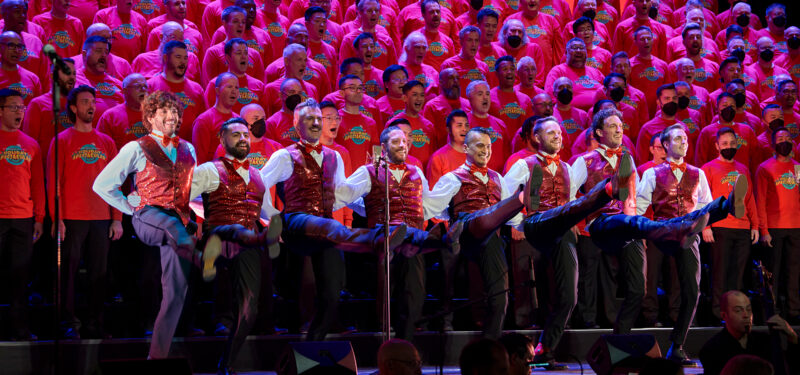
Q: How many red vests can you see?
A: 8